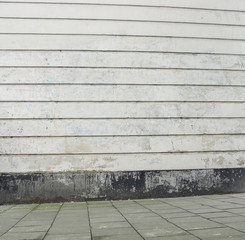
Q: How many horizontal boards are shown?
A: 11